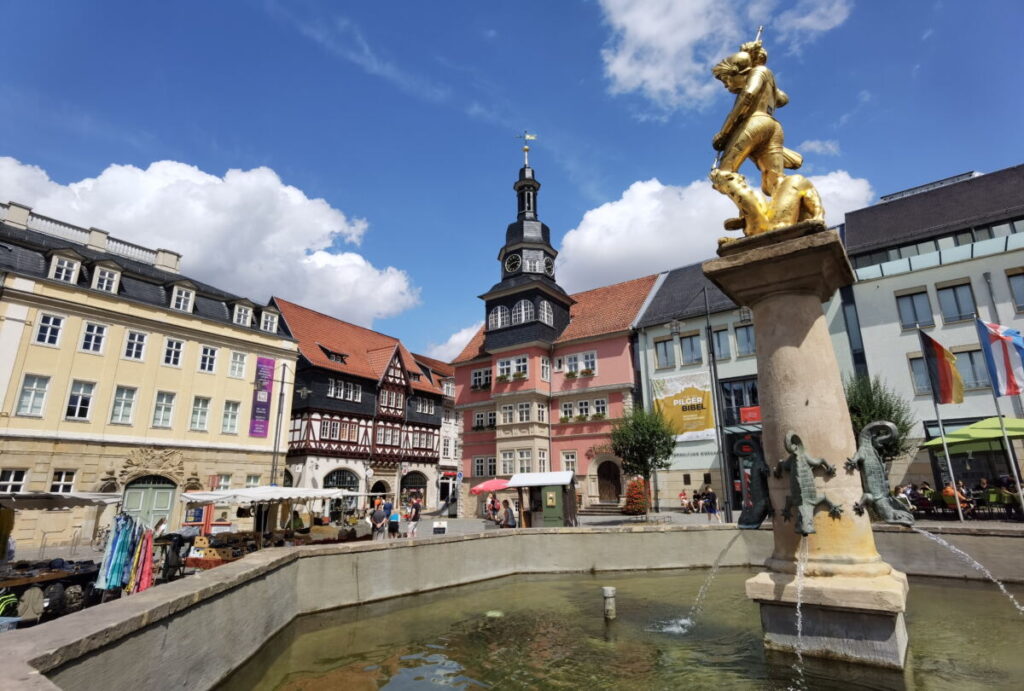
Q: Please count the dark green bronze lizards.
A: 3